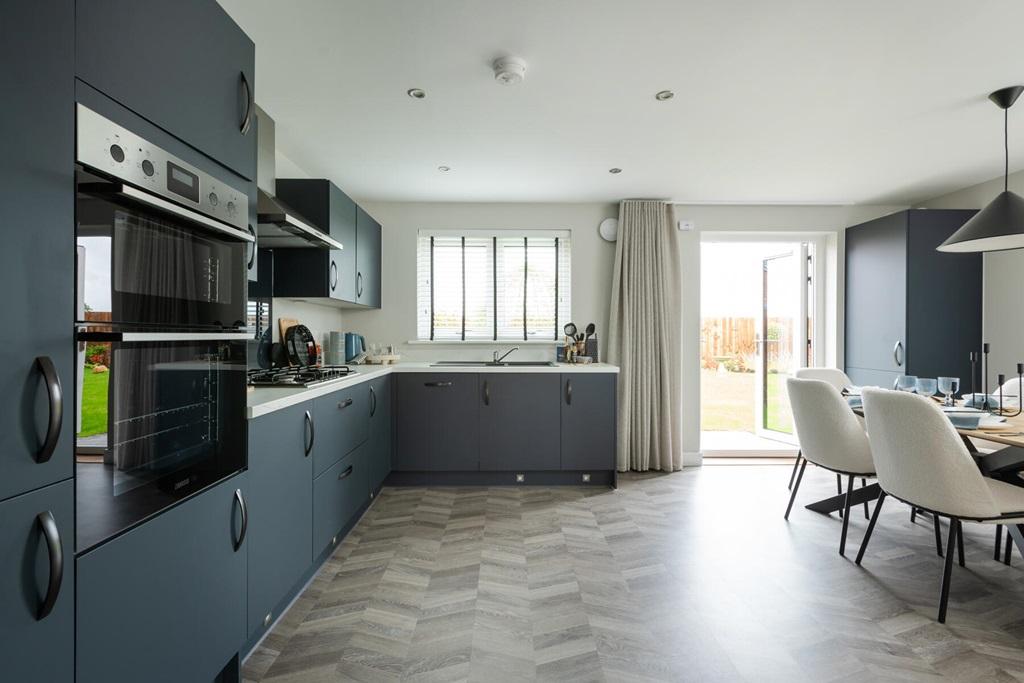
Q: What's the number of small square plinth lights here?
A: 5